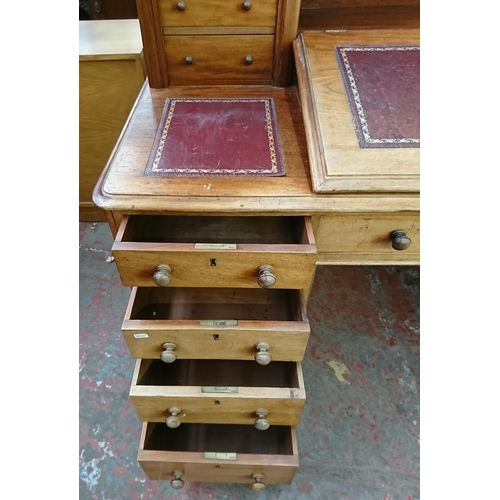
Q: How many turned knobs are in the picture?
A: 13